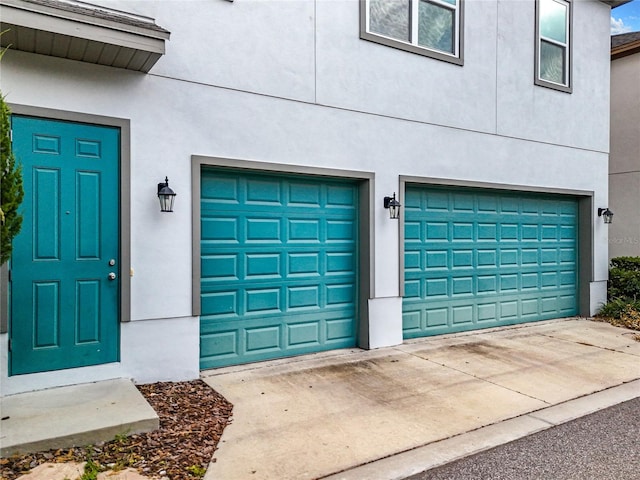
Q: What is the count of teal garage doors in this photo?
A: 2